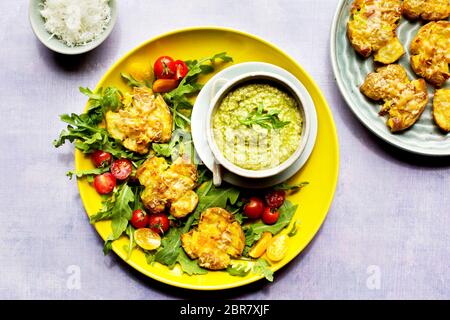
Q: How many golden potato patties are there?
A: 8